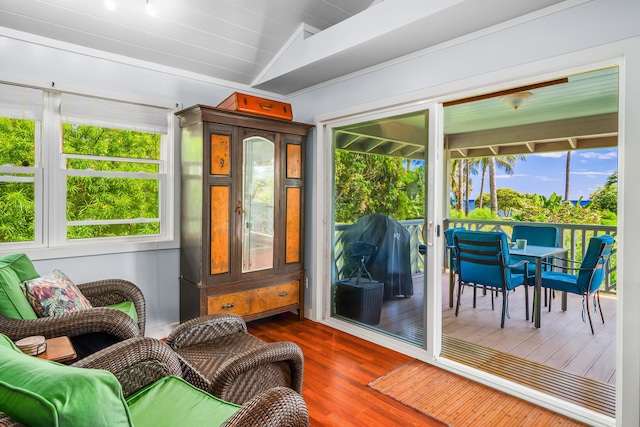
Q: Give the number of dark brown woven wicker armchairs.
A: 2